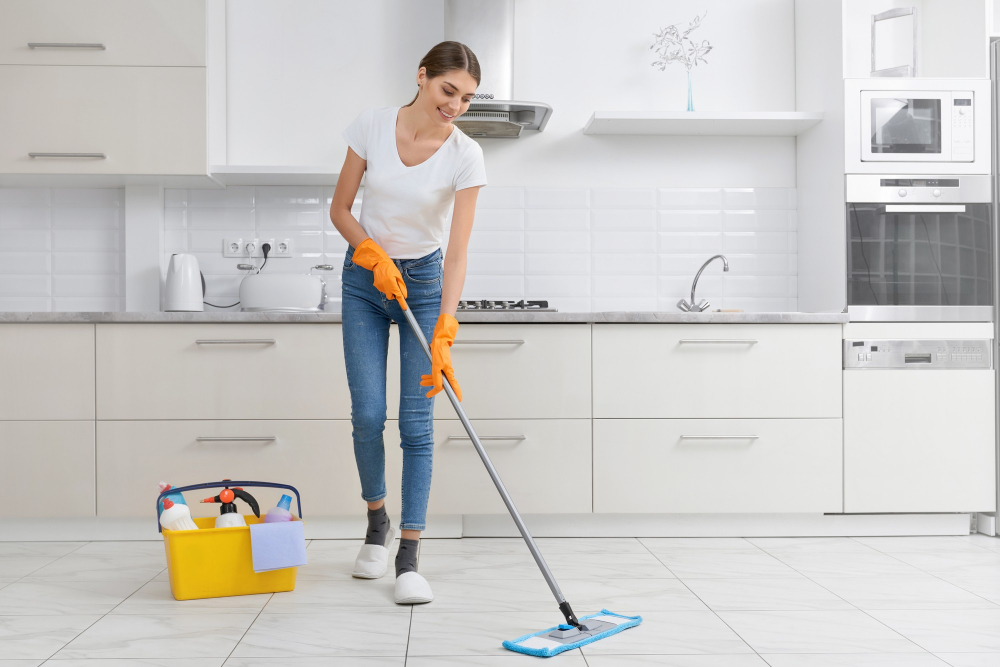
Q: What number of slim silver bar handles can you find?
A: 8